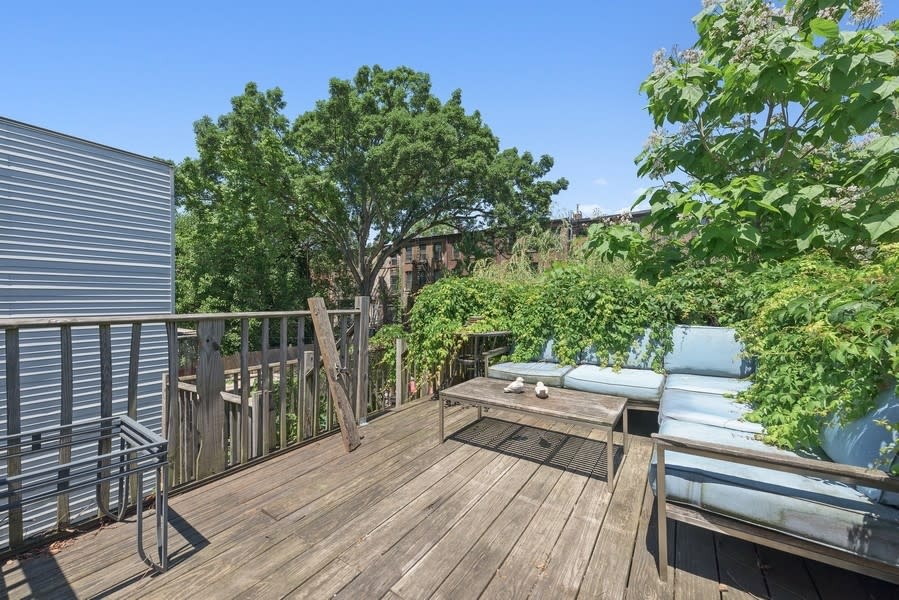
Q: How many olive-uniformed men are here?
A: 0